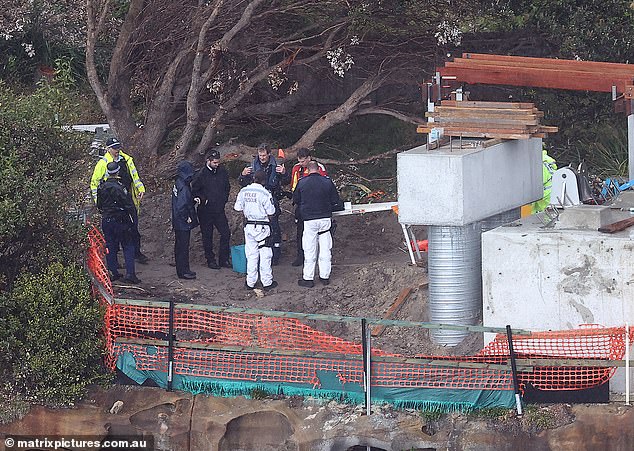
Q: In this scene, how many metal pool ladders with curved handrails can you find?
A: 0